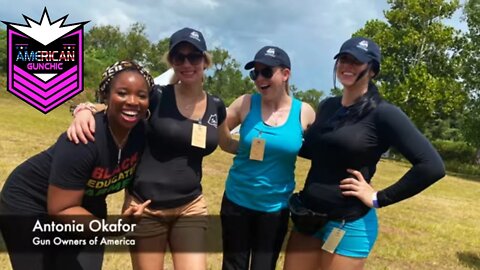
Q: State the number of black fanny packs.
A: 1